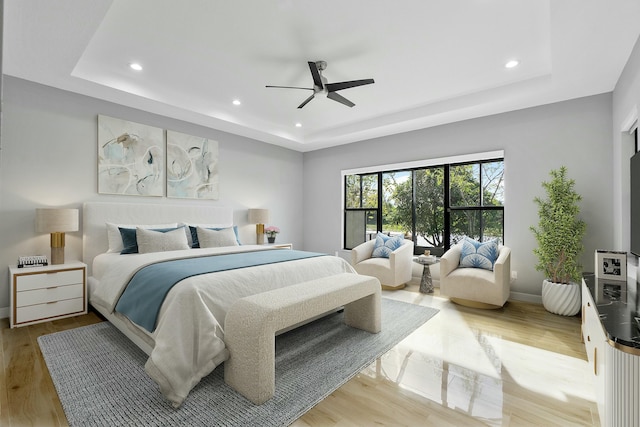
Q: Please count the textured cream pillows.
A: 2